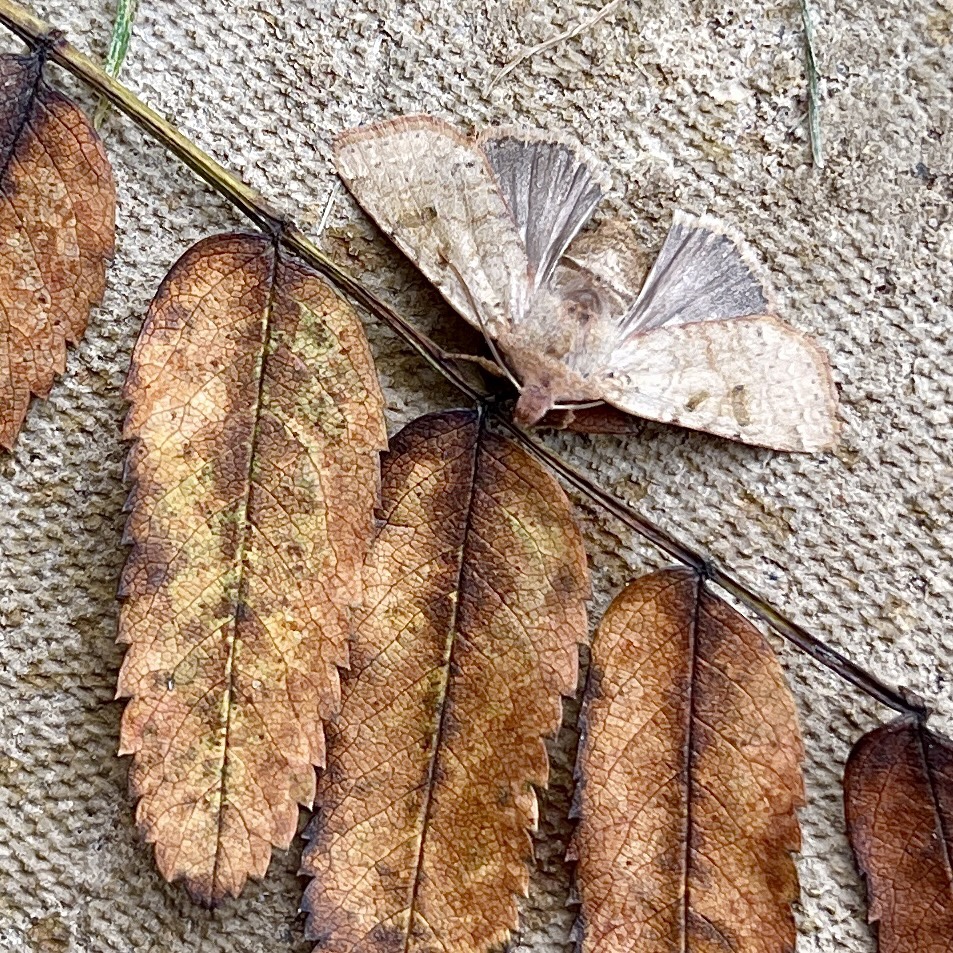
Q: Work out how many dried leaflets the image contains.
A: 5